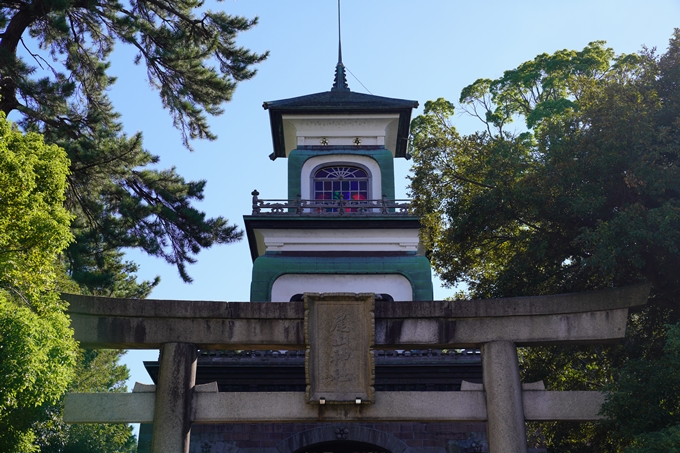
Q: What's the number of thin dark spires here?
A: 1